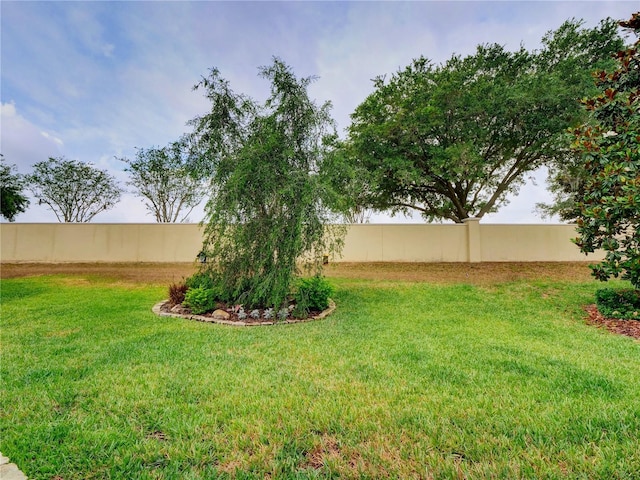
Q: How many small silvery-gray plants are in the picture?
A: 4